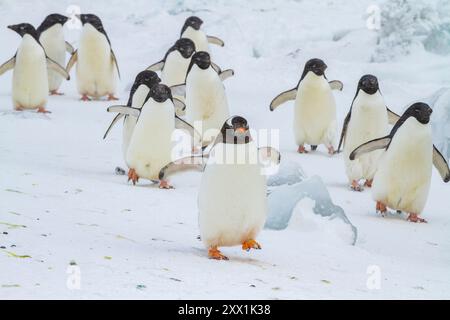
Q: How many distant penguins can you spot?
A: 11